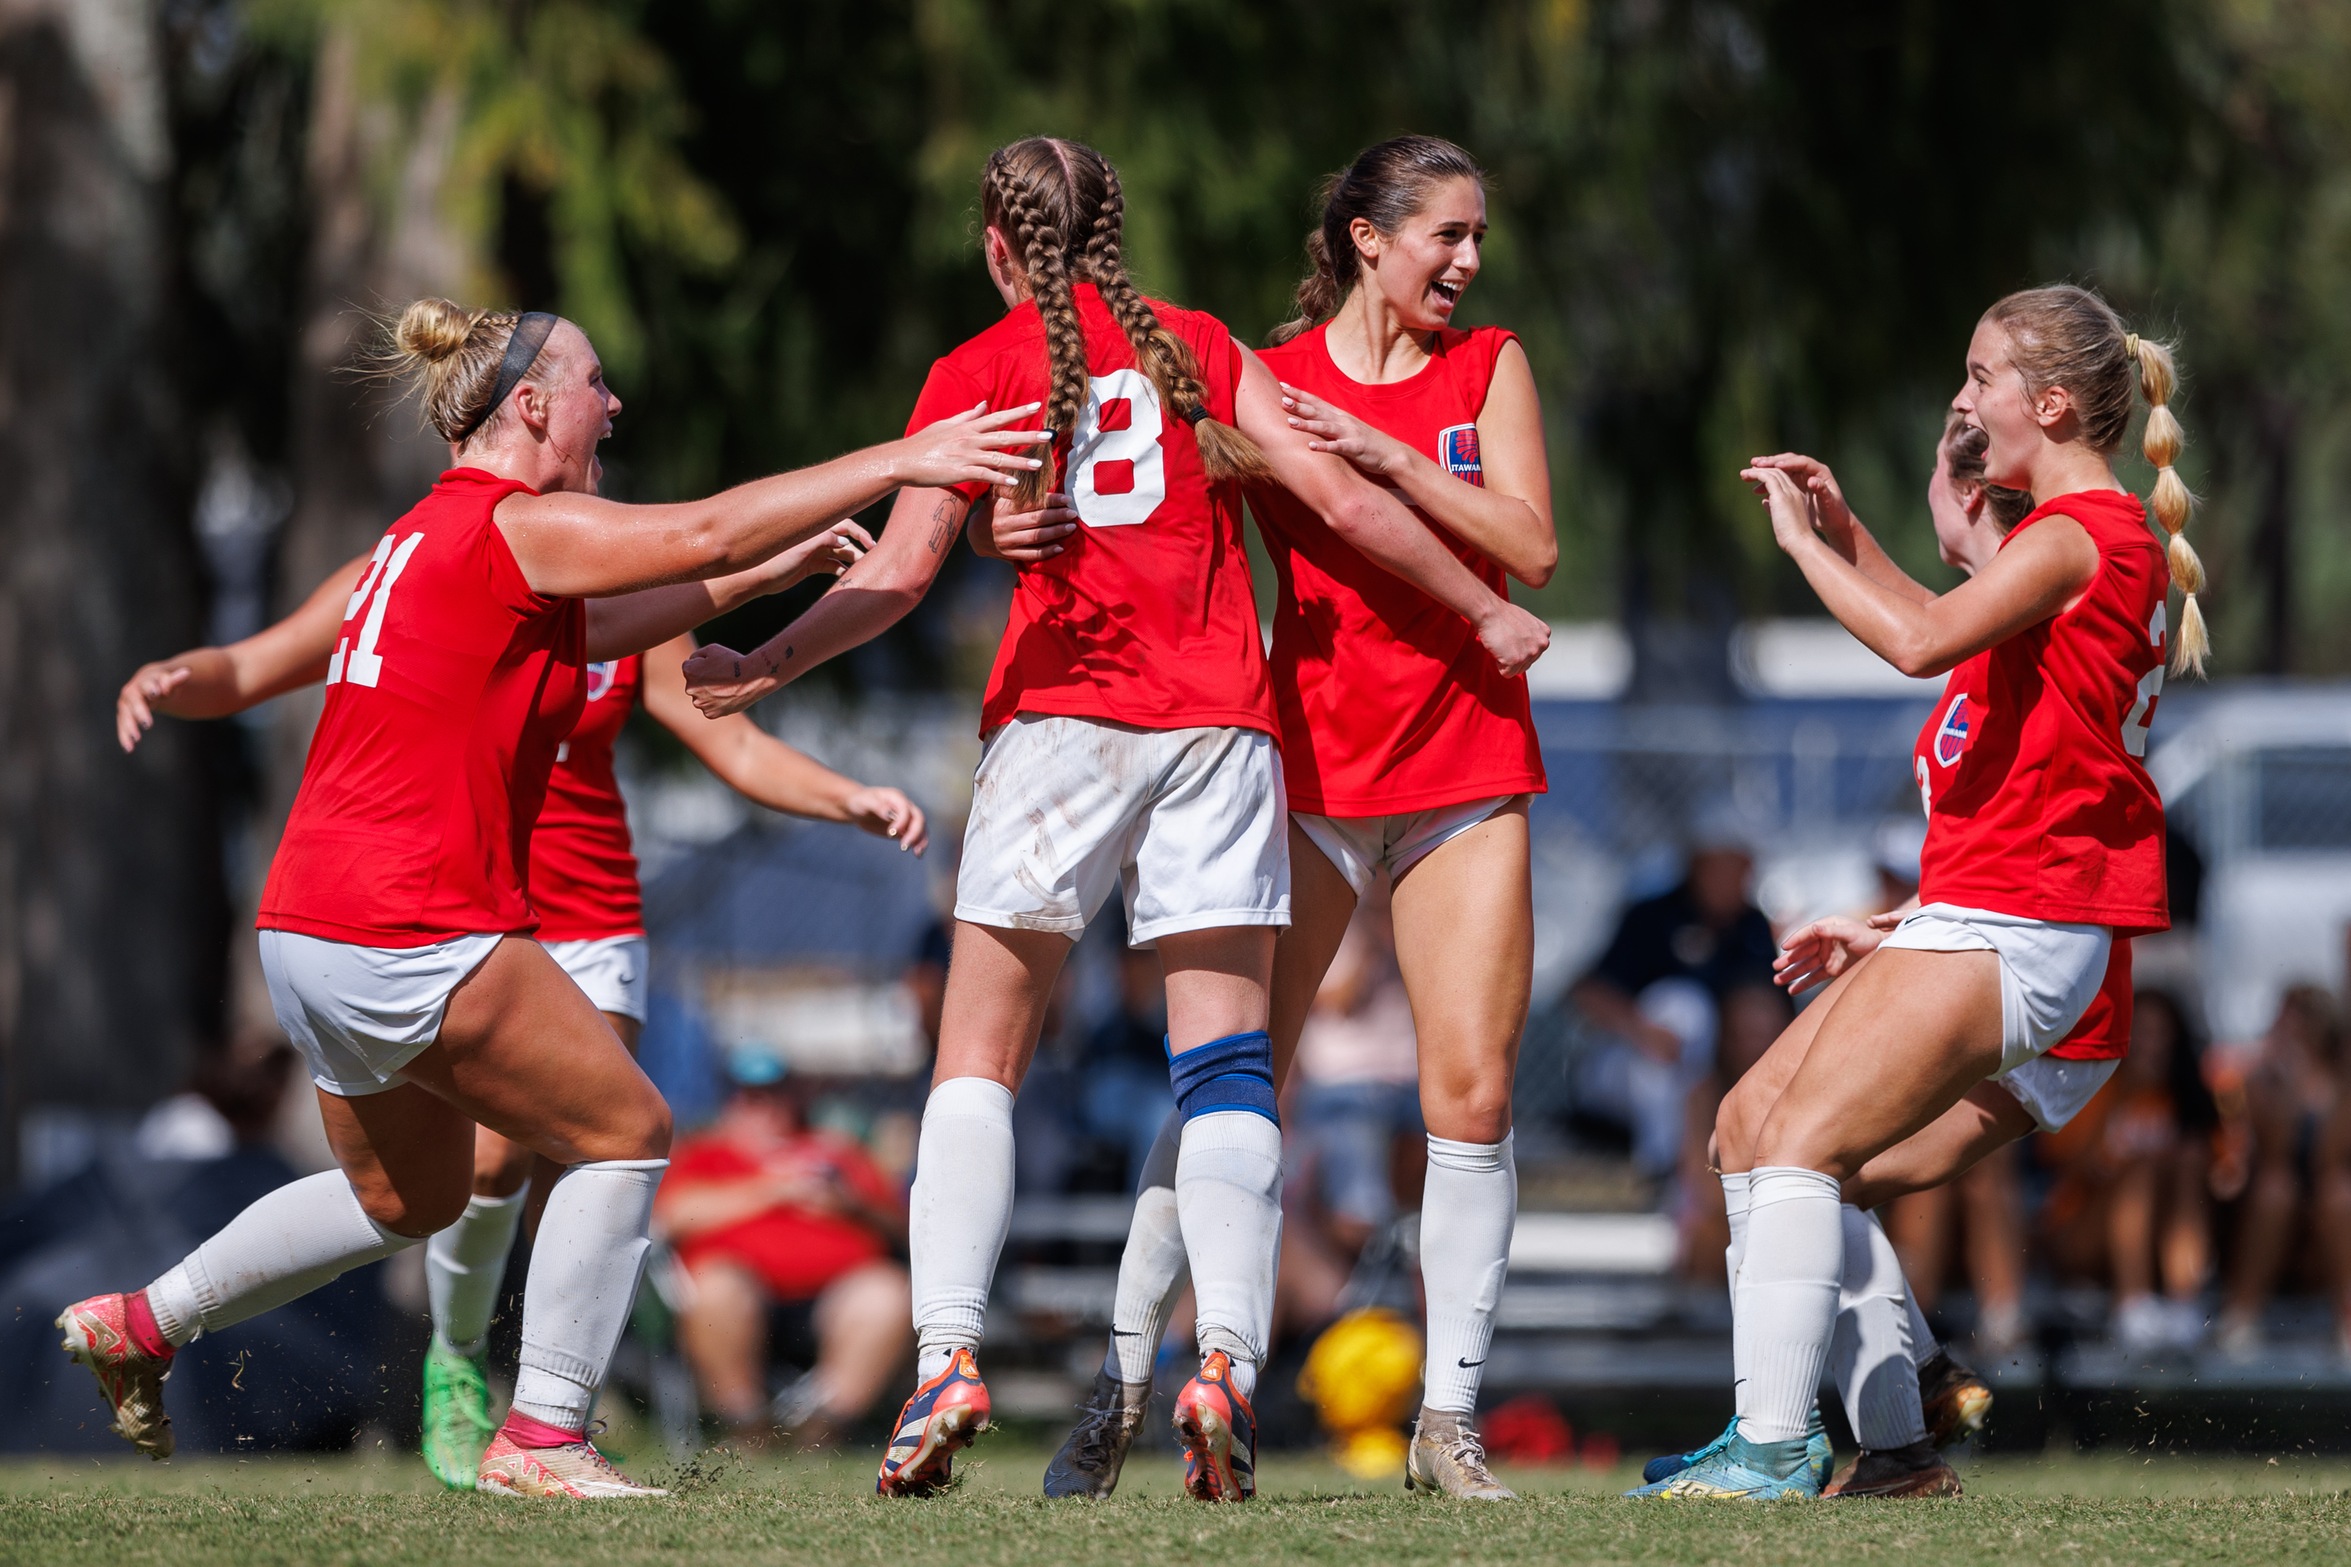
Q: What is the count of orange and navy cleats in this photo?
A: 2